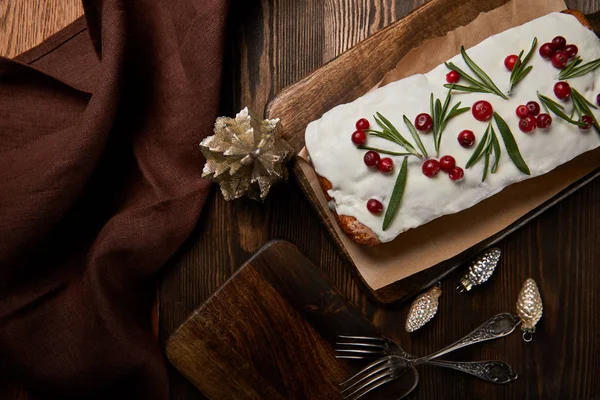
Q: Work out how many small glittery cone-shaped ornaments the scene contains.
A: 3